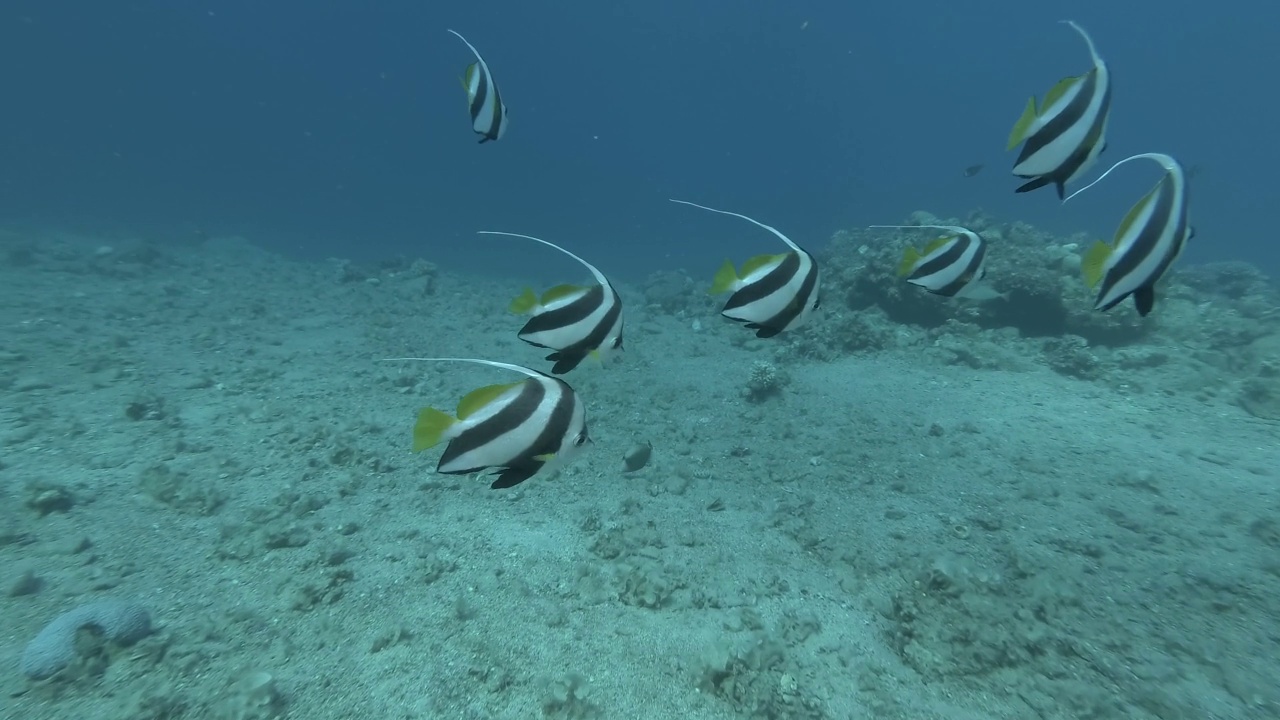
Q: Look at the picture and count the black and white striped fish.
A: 7